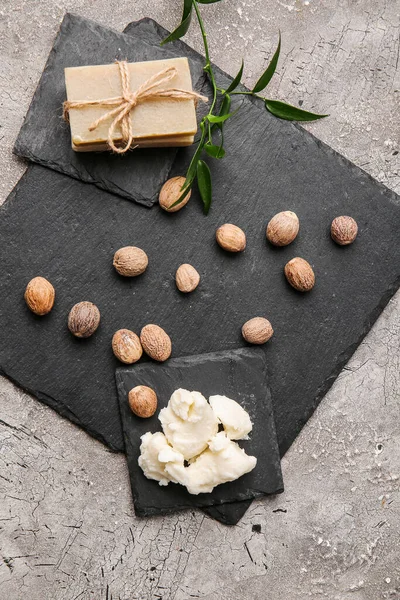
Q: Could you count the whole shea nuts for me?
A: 13